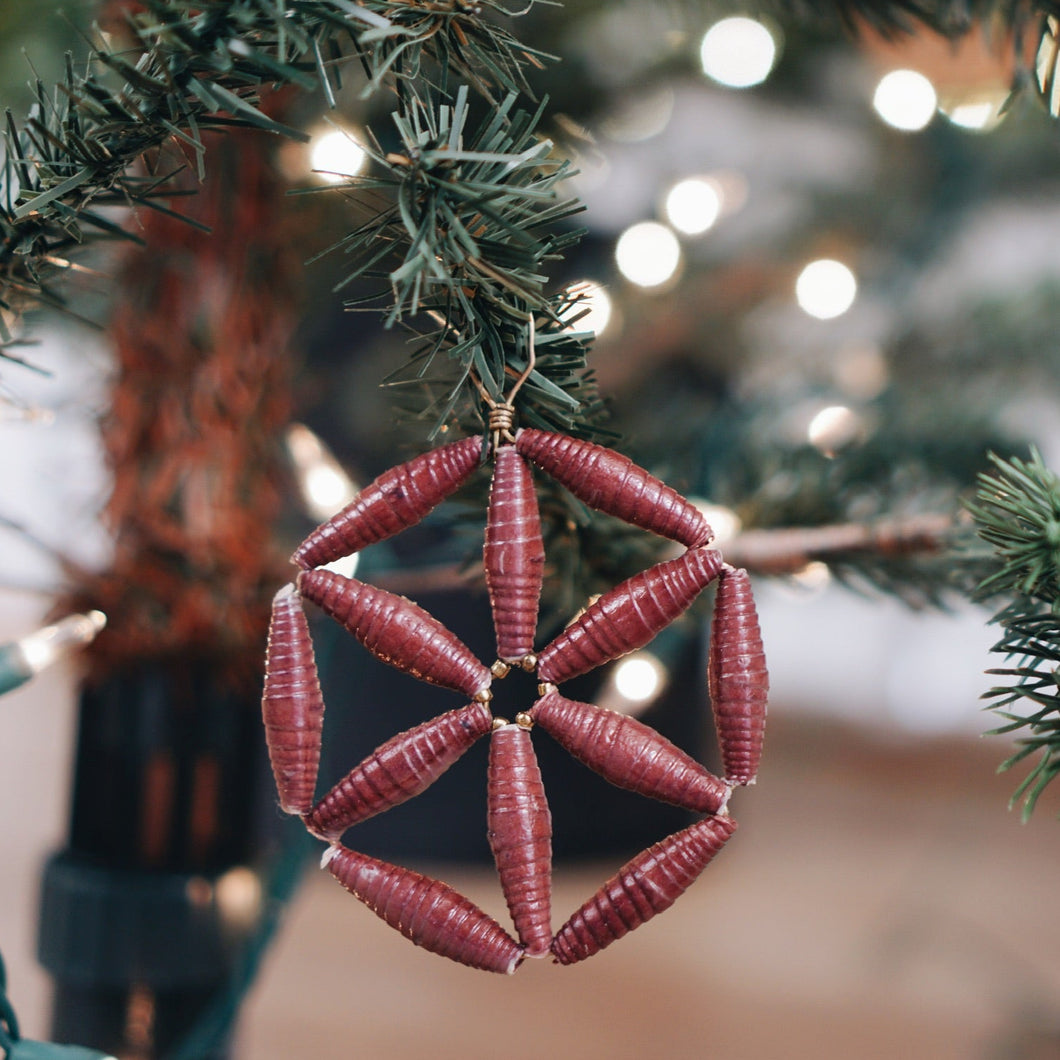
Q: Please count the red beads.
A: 12